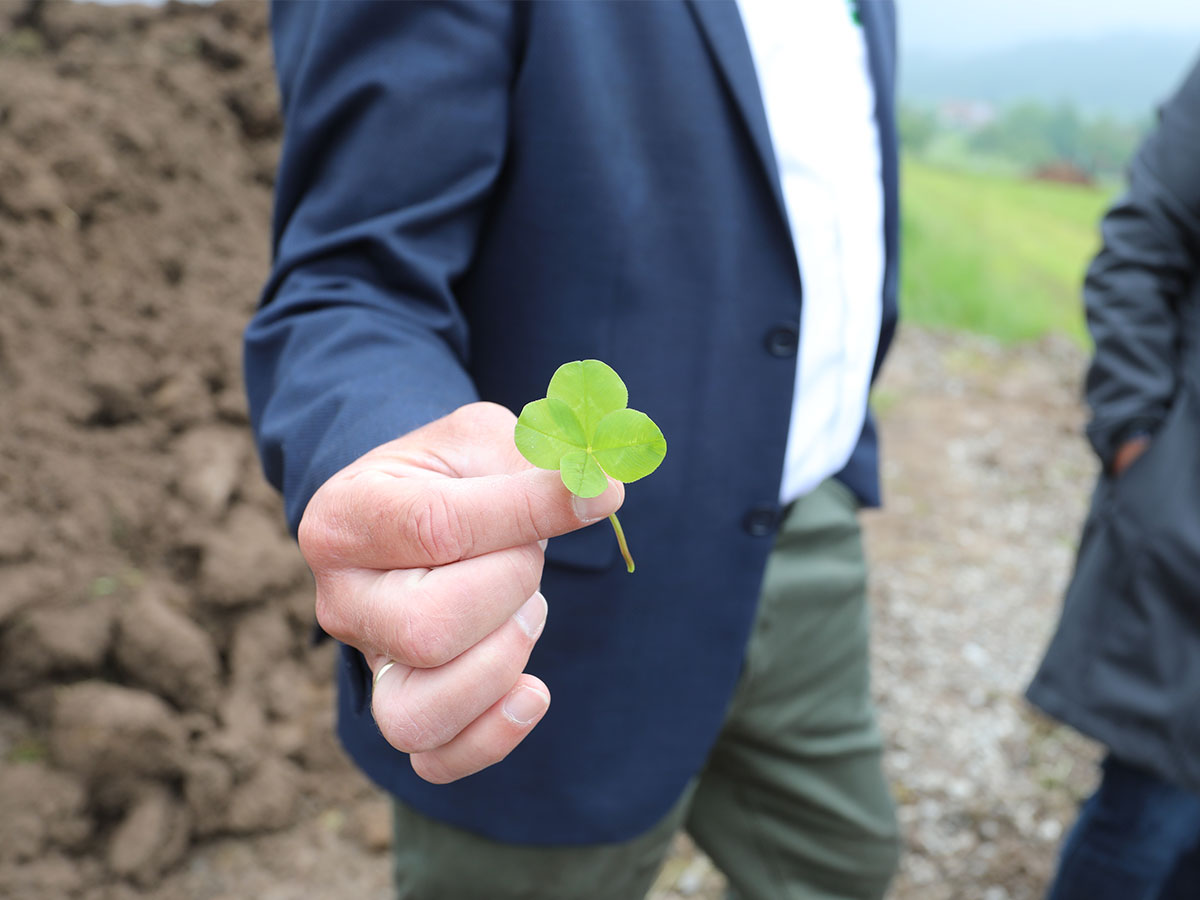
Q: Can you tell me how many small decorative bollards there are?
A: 0